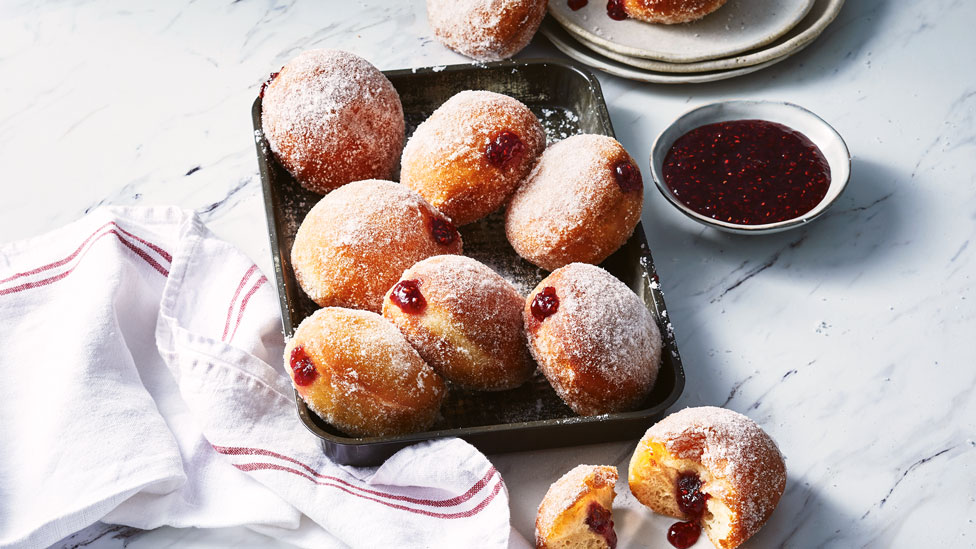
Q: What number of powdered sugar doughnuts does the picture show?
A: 10